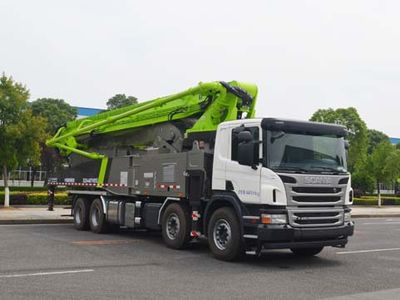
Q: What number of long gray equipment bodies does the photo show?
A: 1